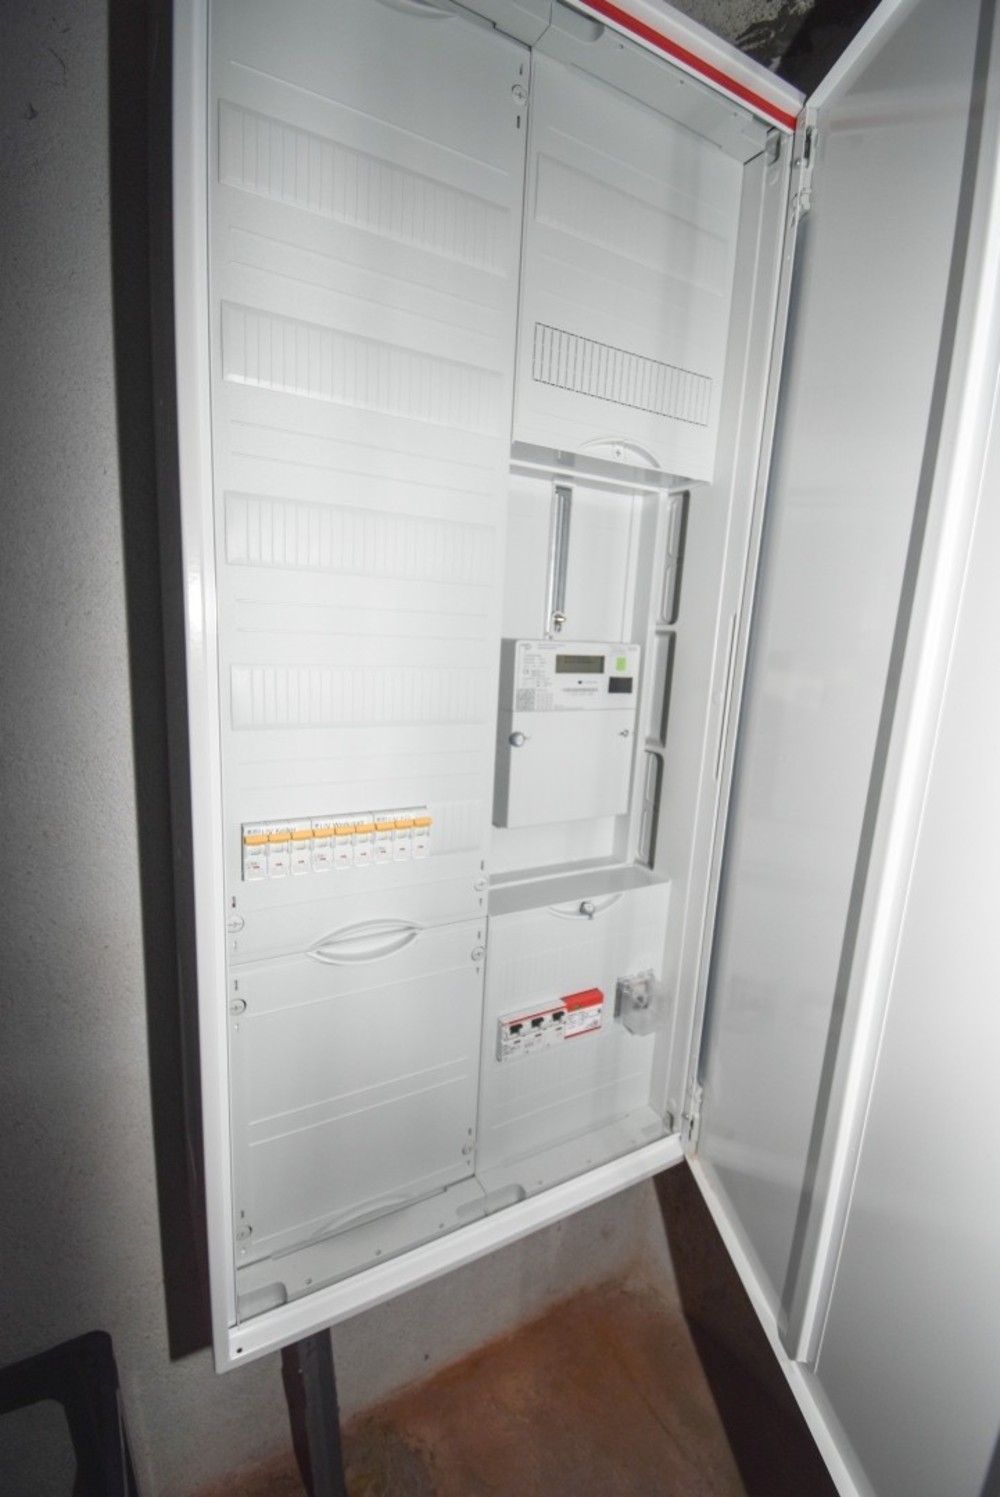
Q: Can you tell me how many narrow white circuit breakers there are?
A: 9